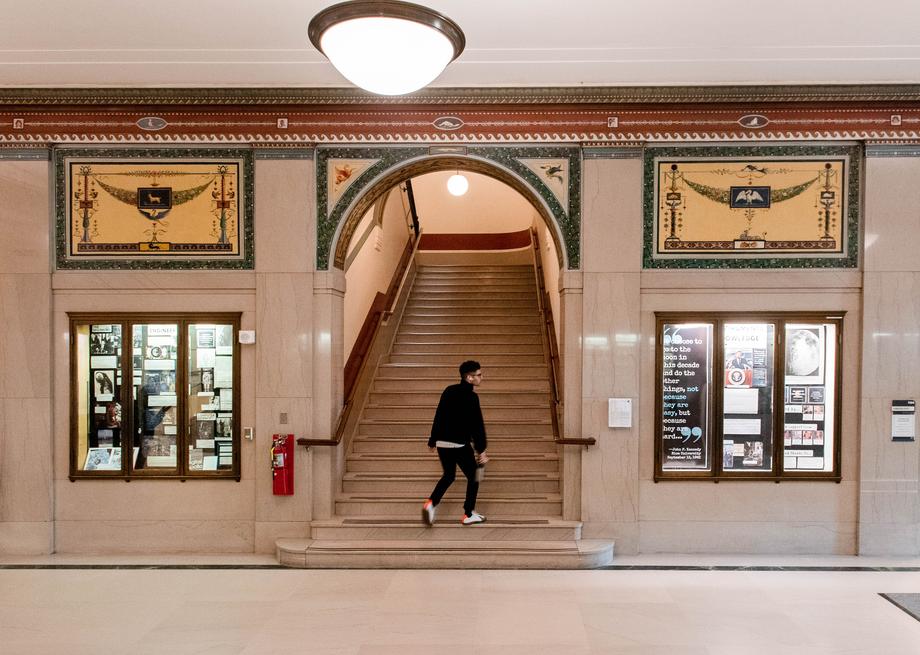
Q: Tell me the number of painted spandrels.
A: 2